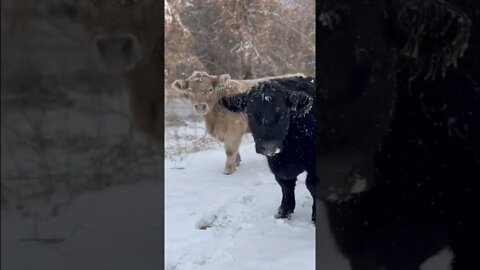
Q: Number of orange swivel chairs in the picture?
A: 0